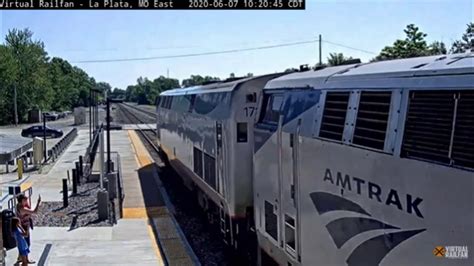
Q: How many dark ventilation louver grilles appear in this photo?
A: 4